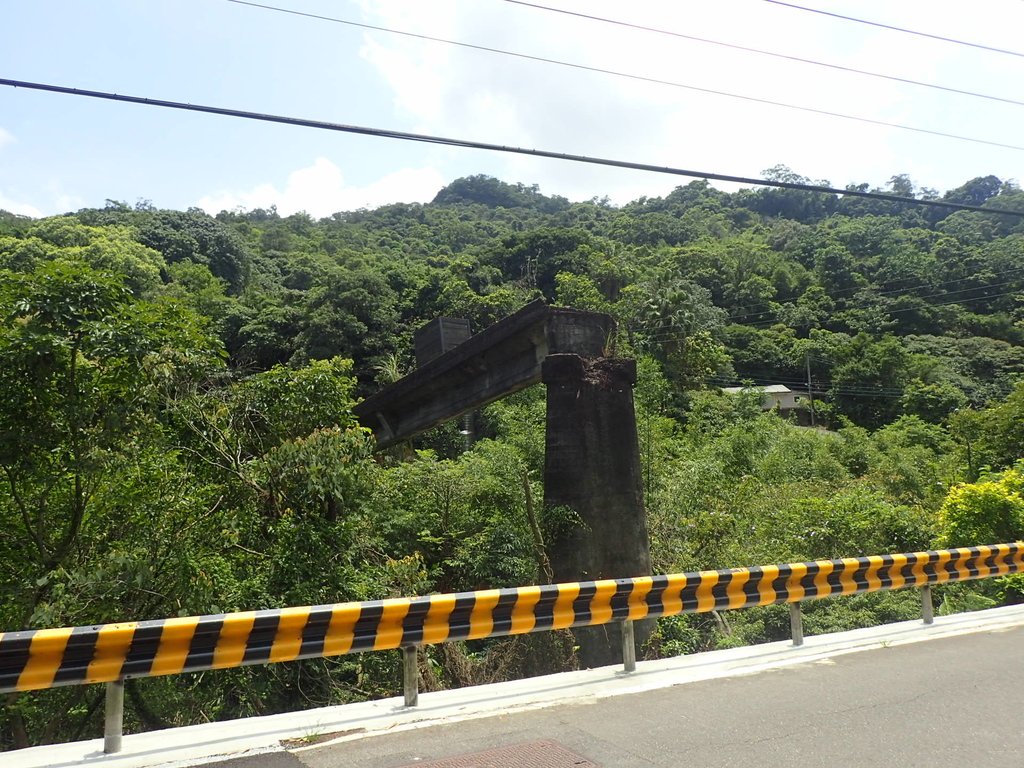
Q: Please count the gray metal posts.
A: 5